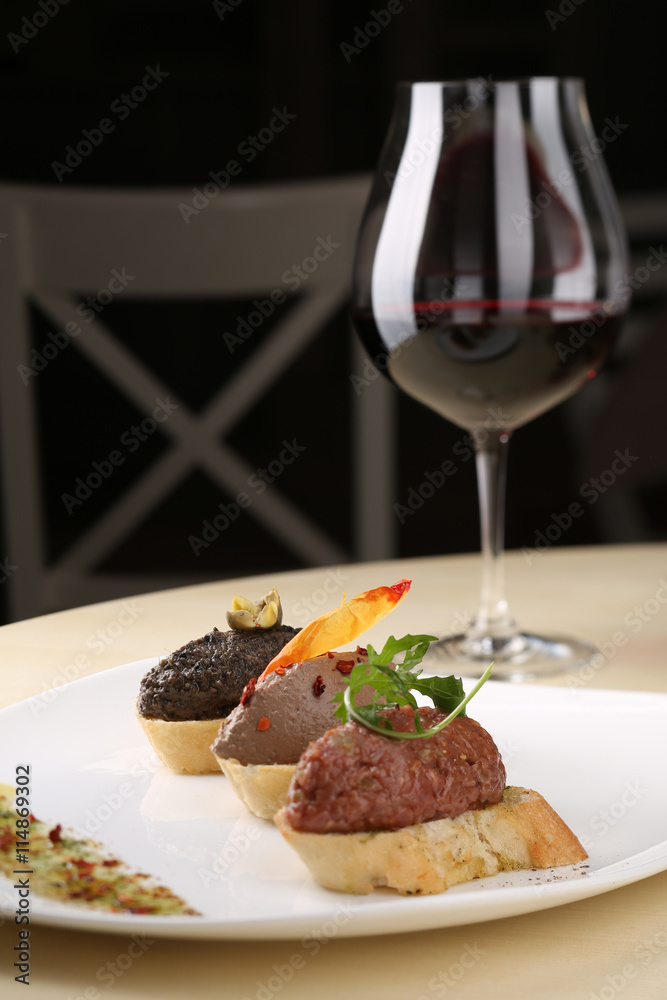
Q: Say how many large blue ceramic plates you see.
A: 0